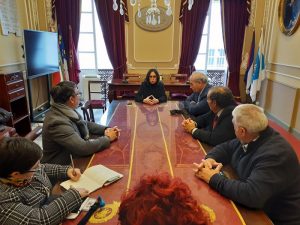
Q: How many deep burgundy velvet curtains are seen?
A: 4